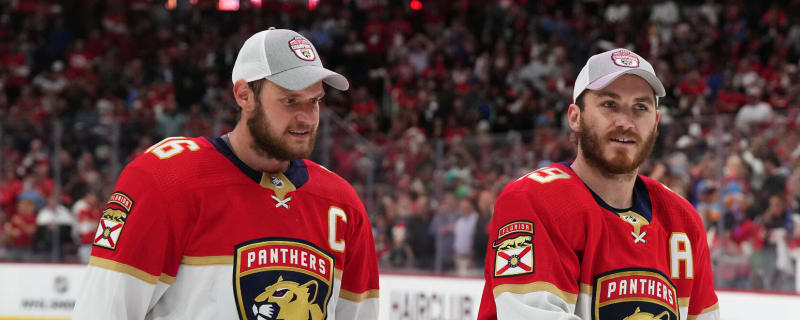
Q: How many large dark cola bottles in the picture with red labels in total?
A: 0